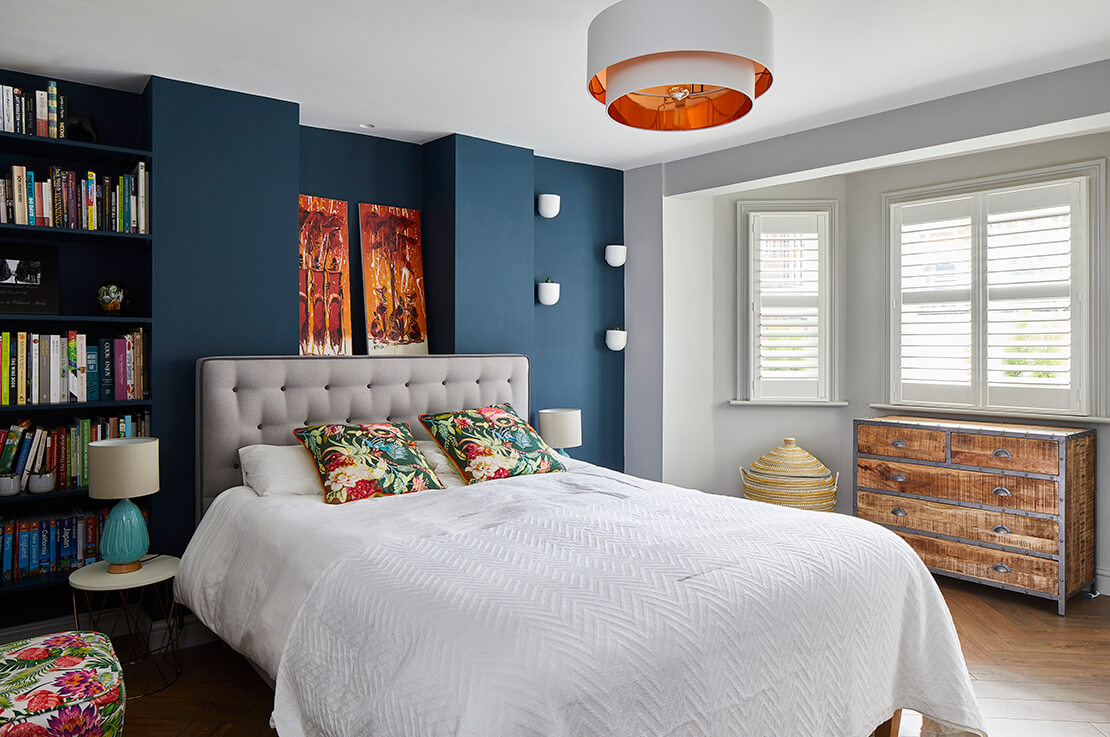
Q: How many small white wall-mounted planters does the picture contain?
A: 4